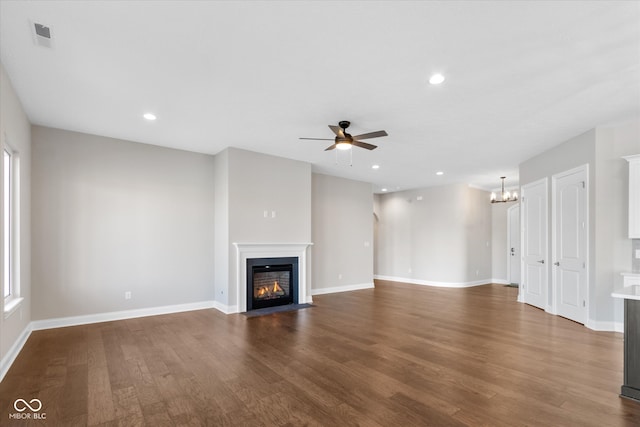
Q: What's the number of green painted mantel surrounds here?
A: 0